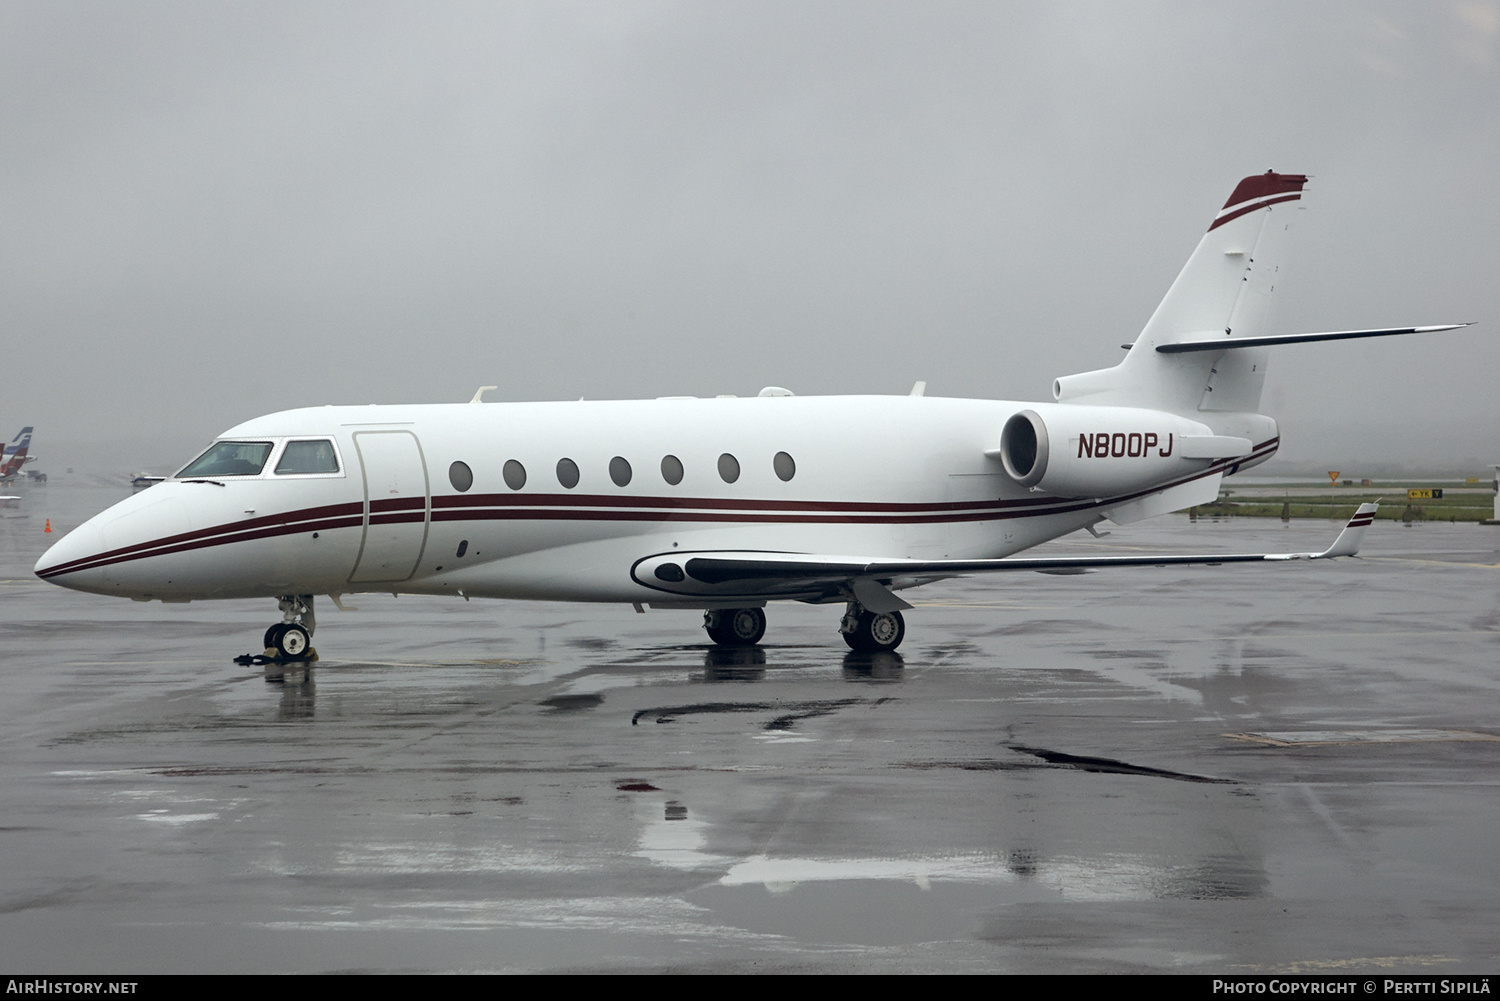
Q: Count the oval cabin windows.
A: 7